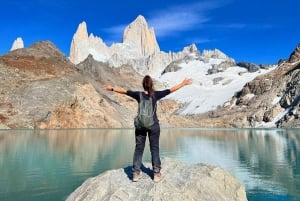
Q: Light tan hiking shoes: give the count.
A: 2